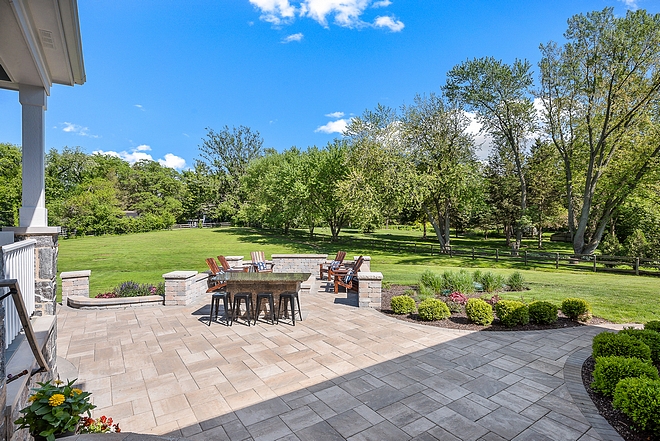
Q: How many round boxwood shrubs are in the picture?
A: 11